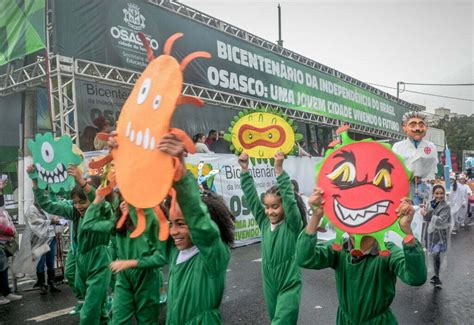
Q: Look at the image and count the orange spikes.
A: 13